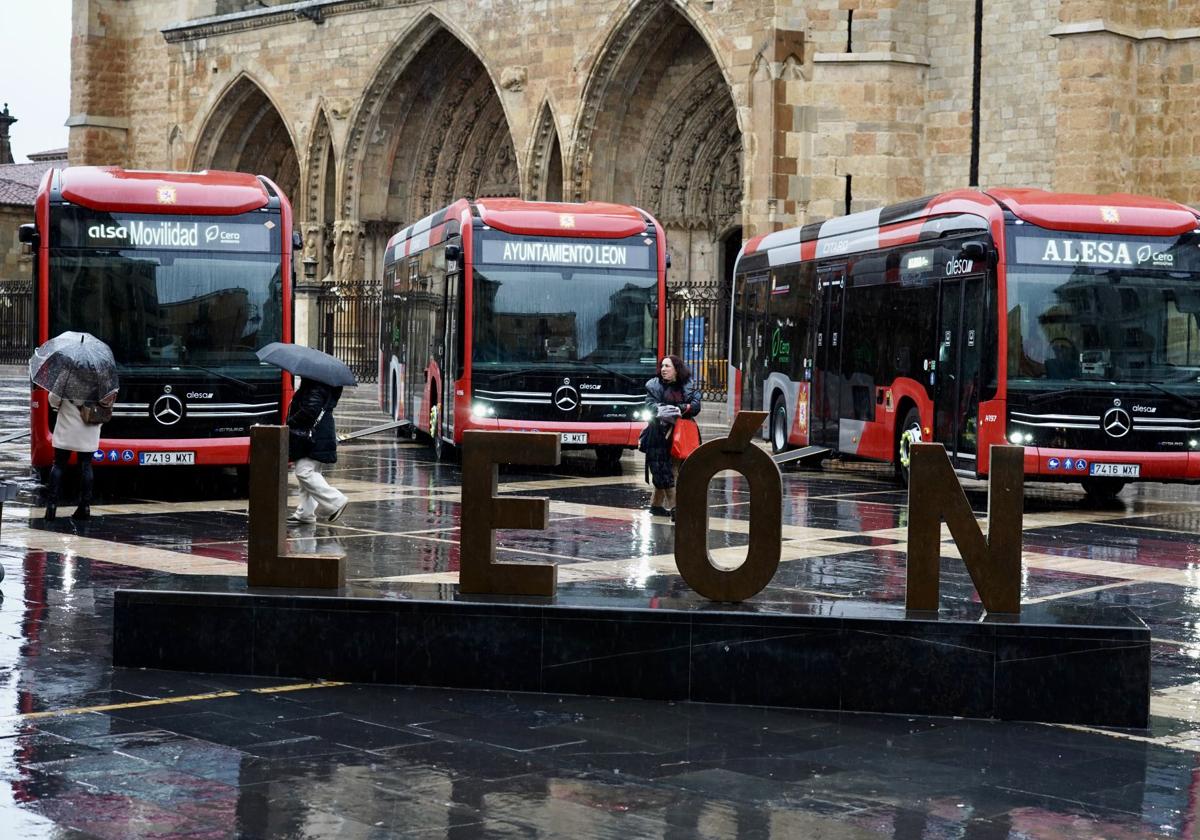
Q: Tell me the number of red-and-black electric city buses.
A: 3